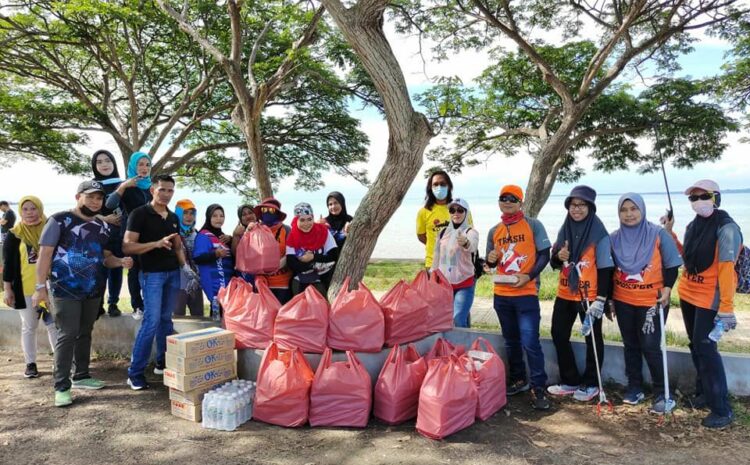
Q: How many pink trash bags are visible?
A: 12